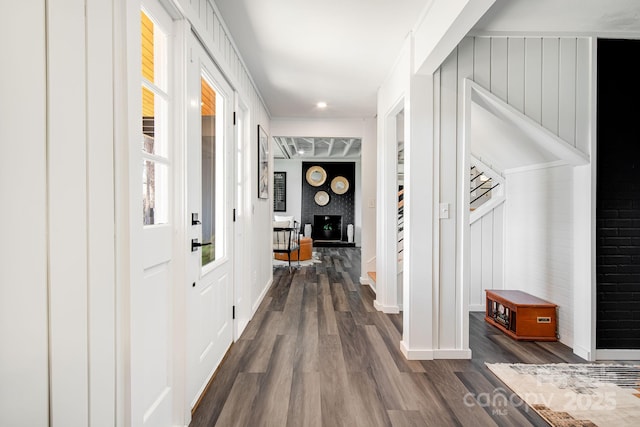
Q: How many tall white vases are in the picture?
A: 2